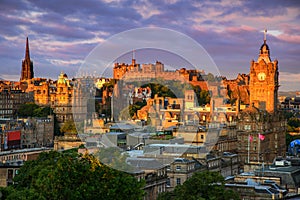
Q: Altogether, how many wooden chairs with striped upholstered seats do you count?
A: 0